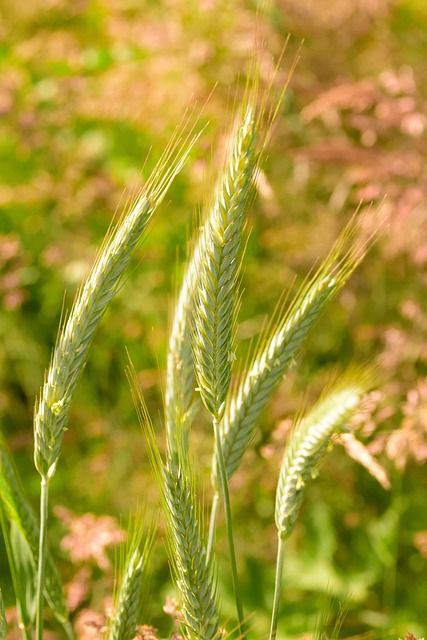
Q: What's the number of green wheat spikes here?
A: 7